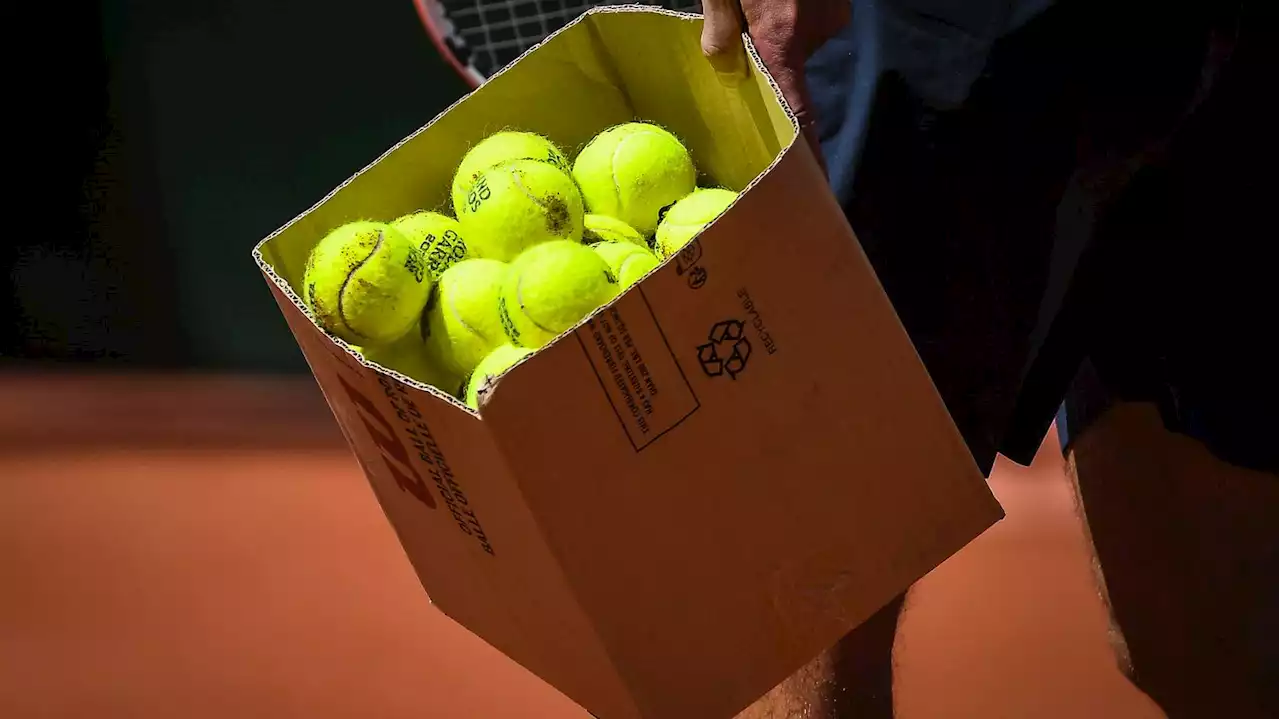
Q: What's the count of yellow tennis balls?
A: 12